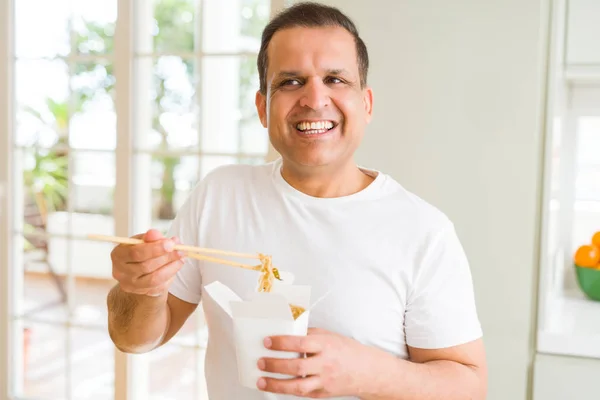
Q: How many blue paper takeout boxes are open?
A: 0